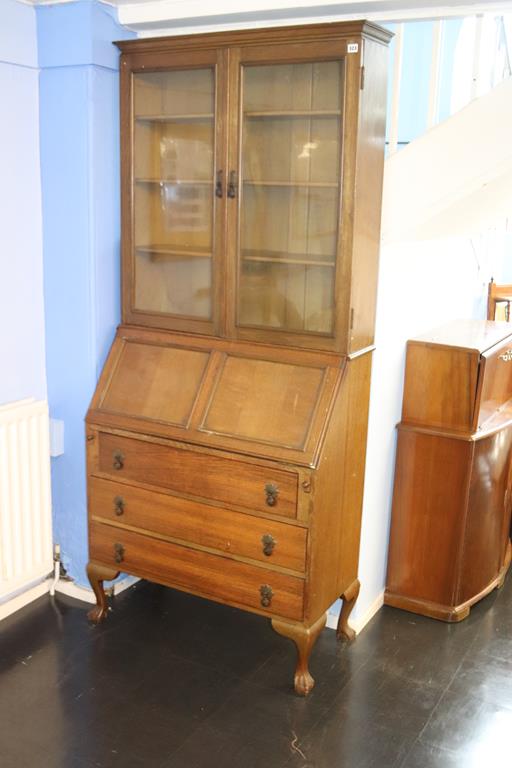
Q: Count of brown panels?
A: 2